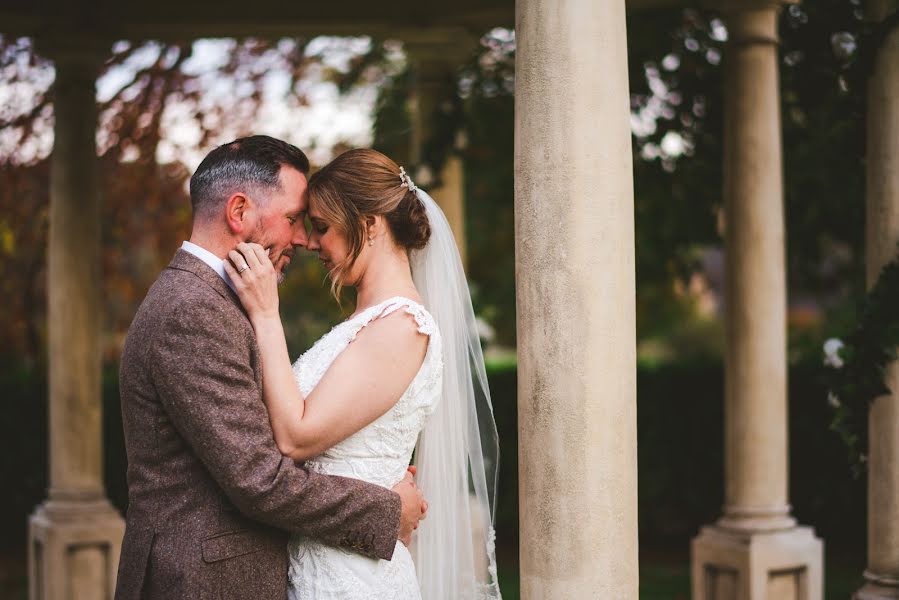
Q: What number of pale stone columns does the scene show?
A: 5